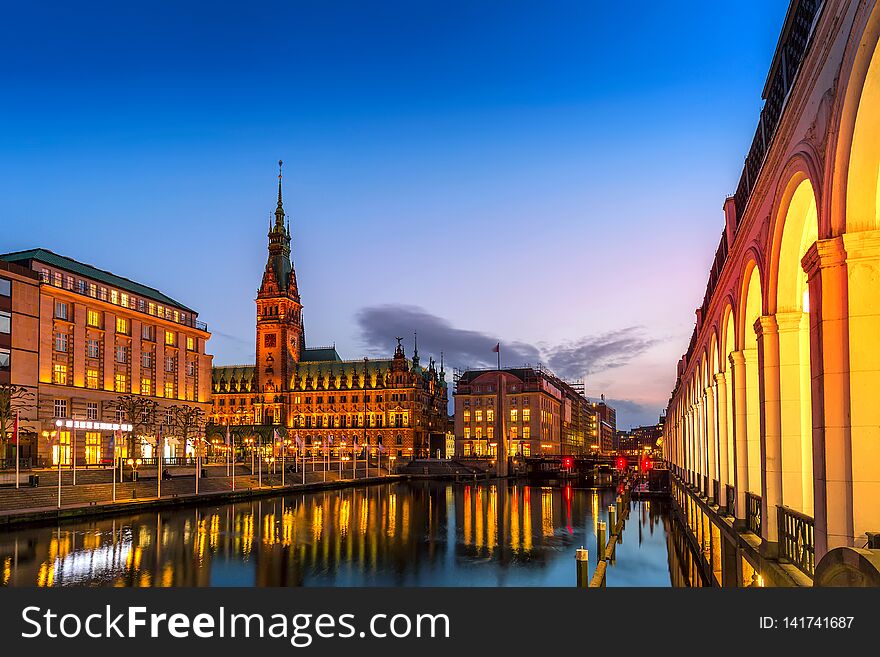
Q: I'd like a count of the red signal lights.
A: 3